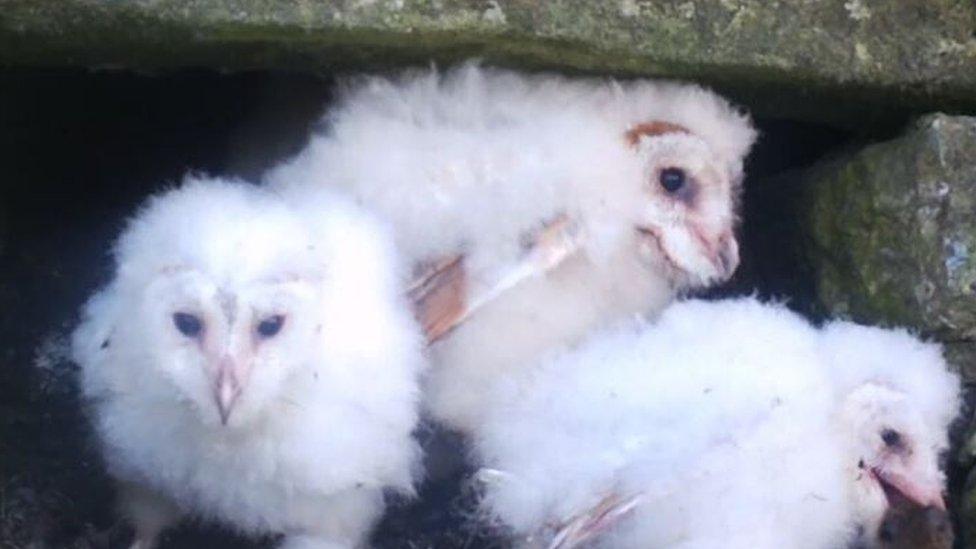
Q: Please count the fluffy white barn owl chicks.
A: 3